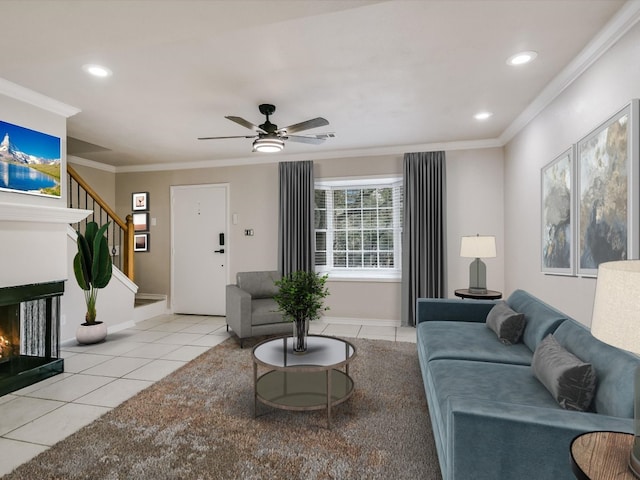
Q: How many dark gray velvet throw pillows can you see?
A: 2